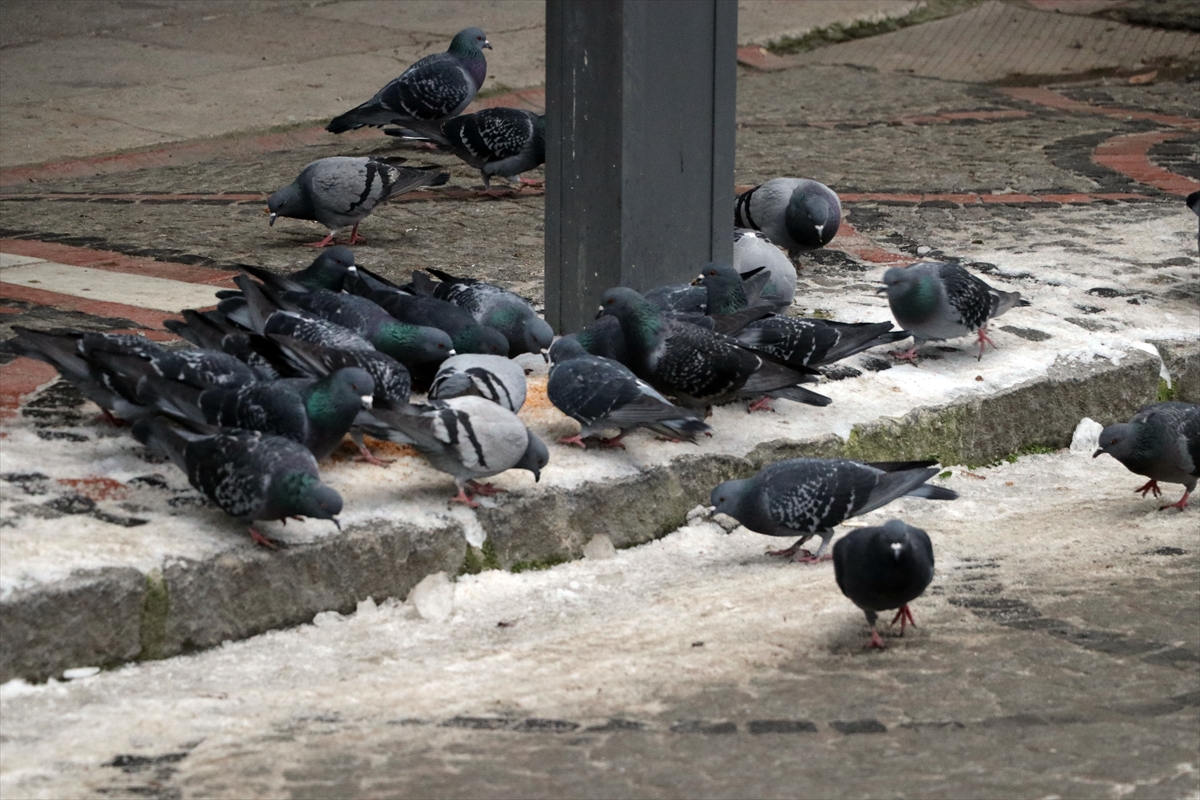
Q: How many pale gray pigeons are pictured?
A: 5